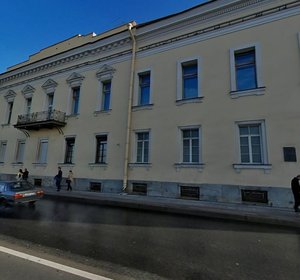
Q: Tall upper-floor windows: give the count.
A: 8